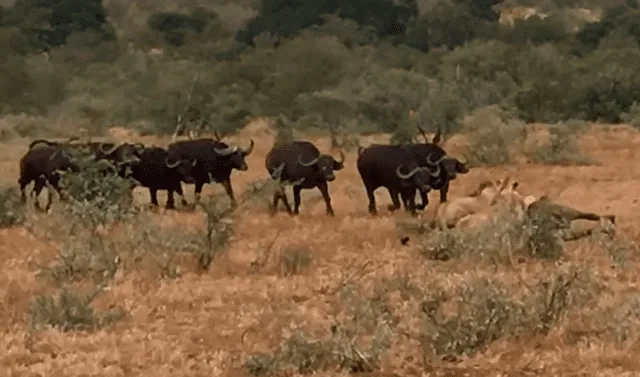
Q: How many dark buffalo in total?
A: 7